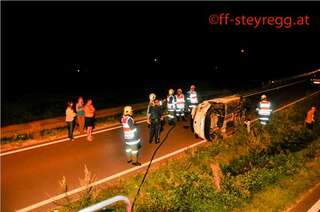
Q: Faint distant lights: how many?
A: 3